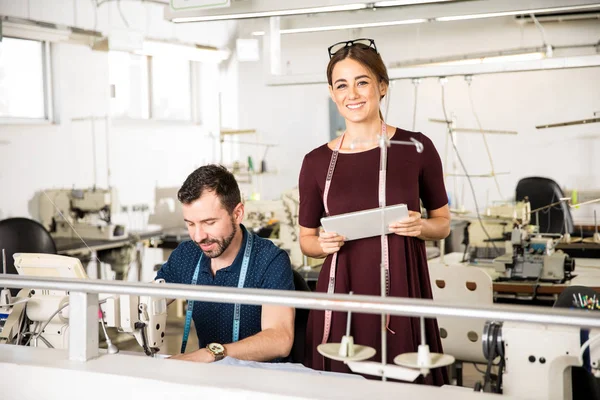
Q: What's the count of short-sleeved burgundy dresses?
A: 1